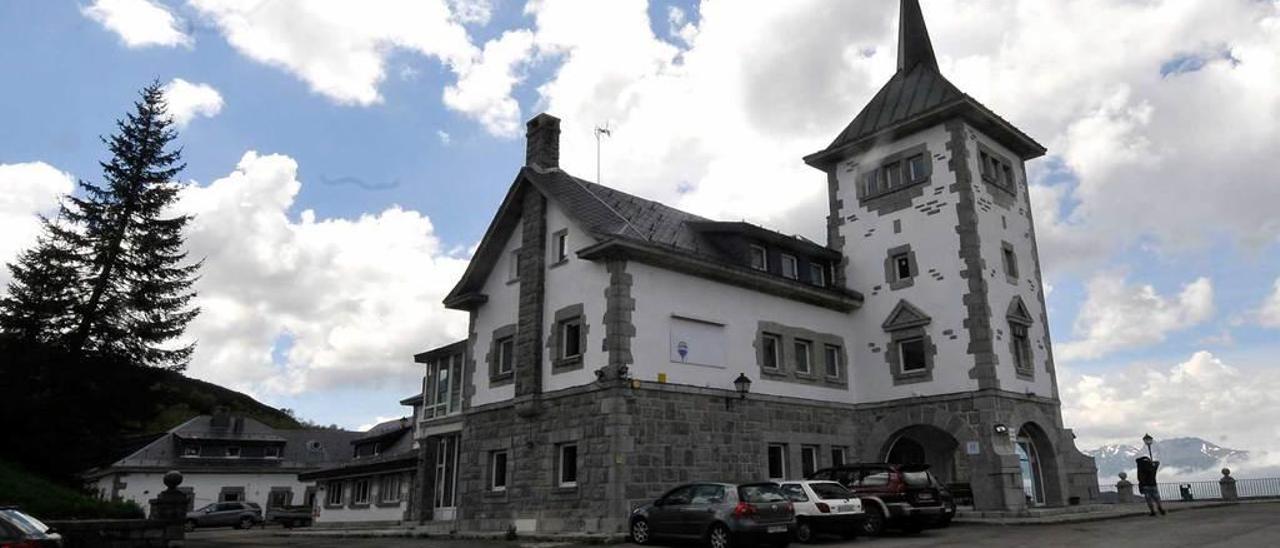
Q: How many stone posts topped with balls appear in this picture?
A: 3